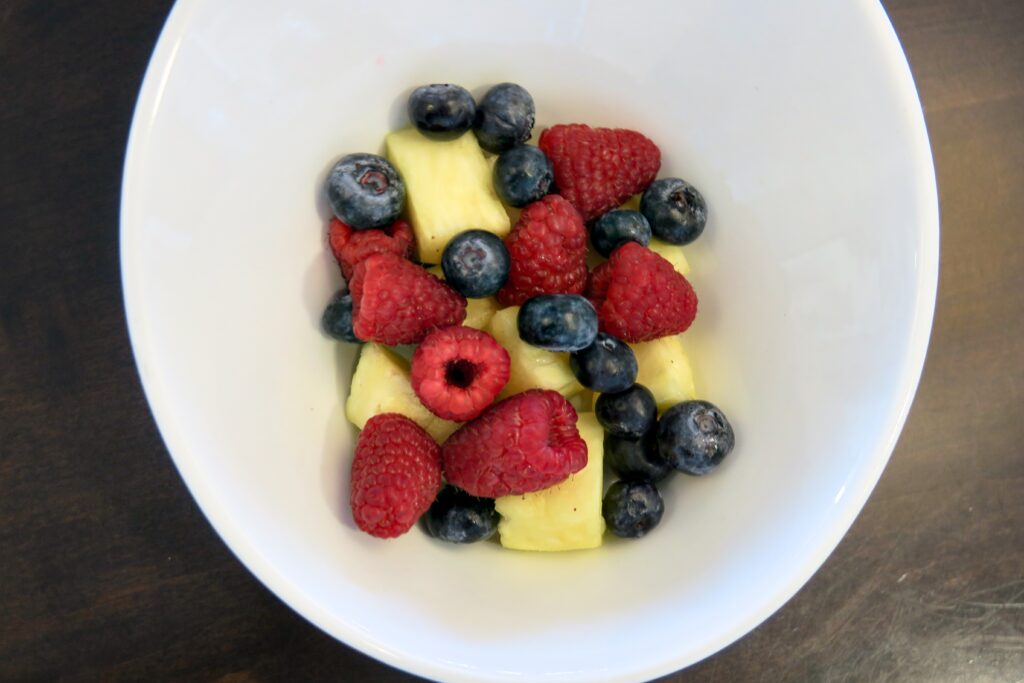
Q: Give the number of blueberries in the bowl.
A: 15